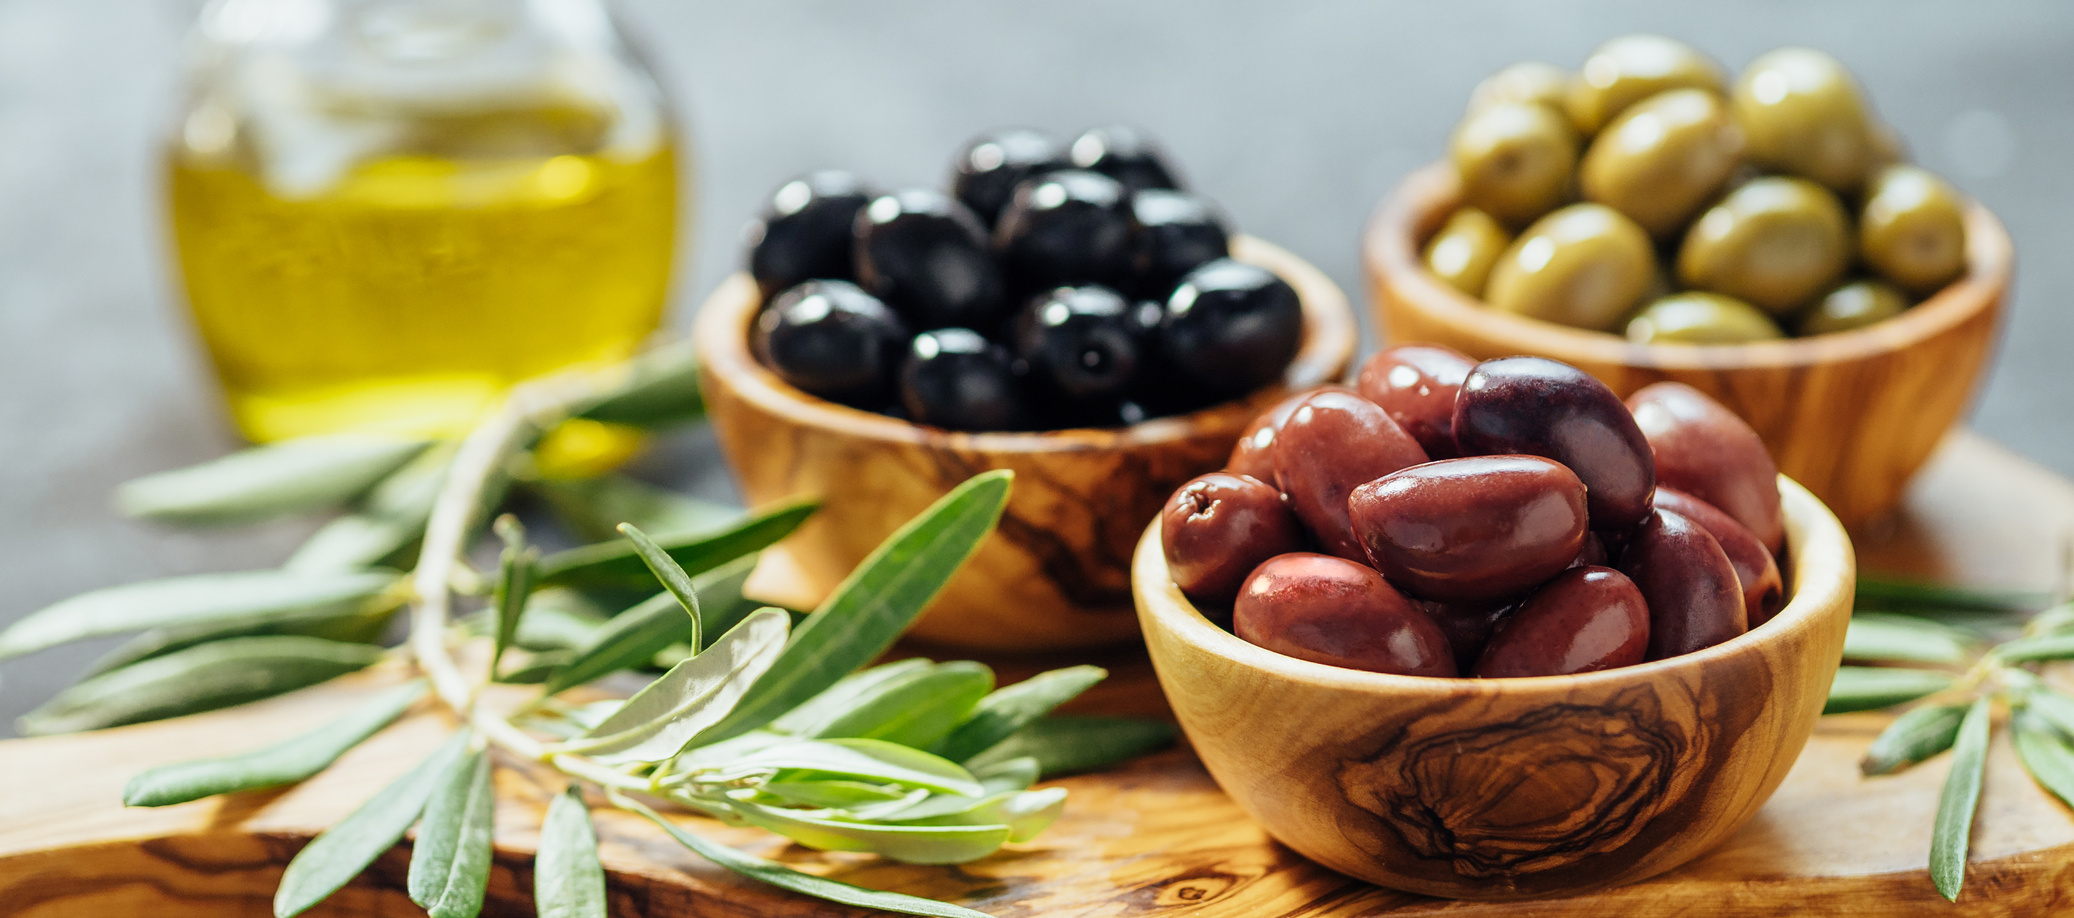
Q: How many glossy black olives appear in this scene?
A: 10